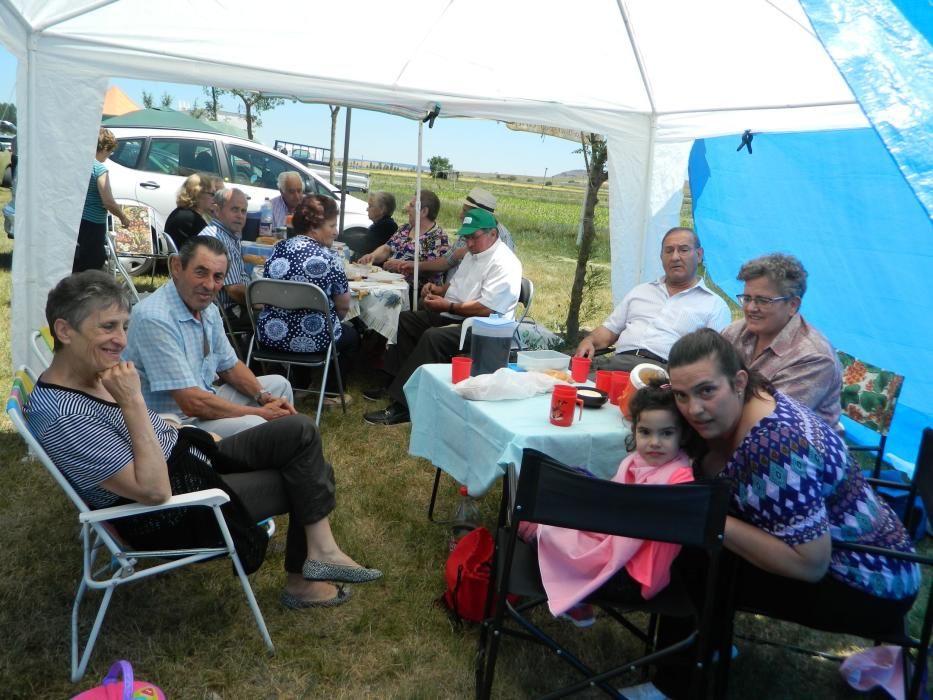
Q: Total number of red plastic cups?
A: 5